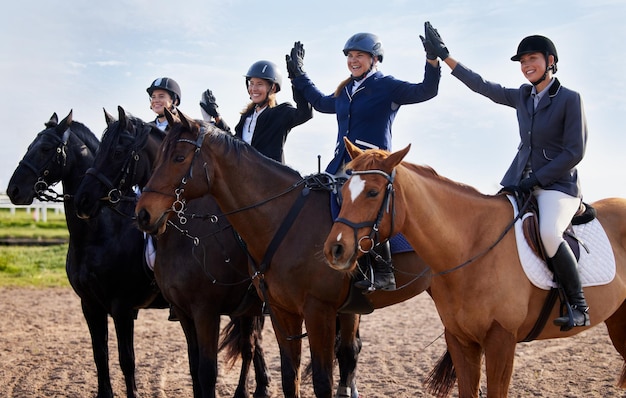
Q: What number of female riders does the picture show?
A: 4